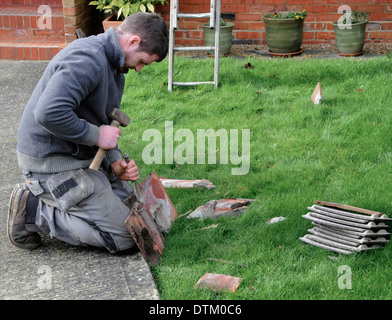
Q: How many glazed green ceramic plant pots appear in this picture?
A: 3